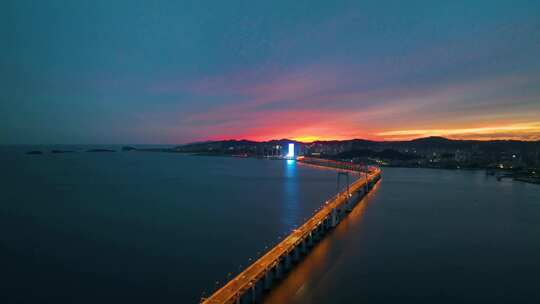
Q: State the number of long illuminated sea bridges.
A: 1